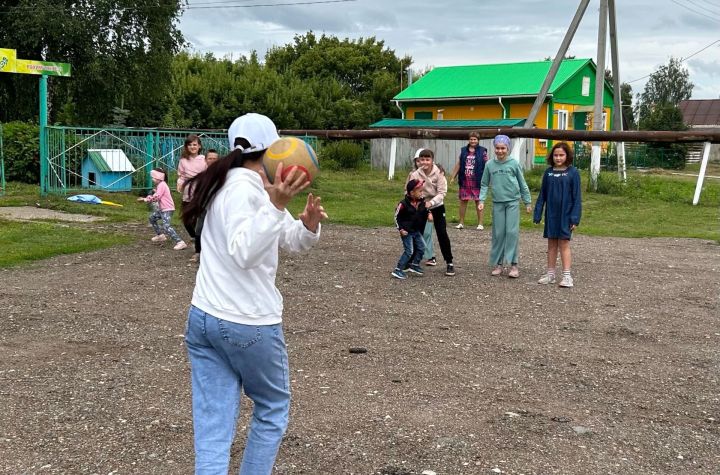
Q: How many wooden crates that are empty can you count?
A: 0